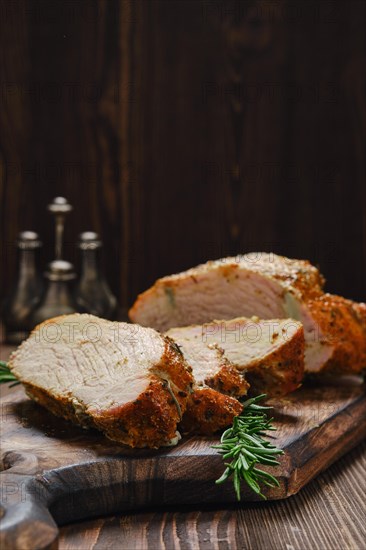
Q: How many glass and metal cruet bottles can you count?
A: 3